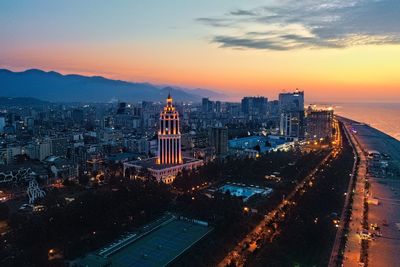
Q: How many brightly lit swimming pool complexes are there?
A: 1